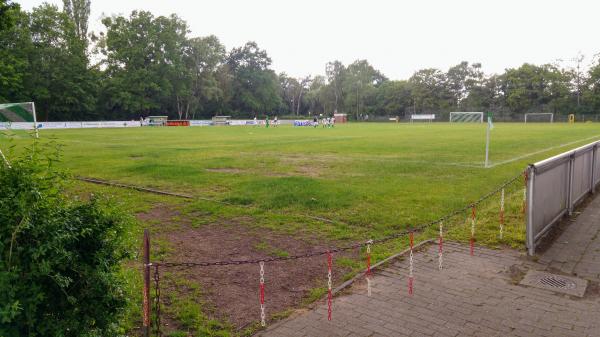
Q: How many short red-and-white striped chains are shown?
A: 8